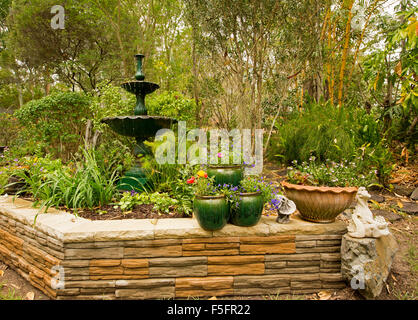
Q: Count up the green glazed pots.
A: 3